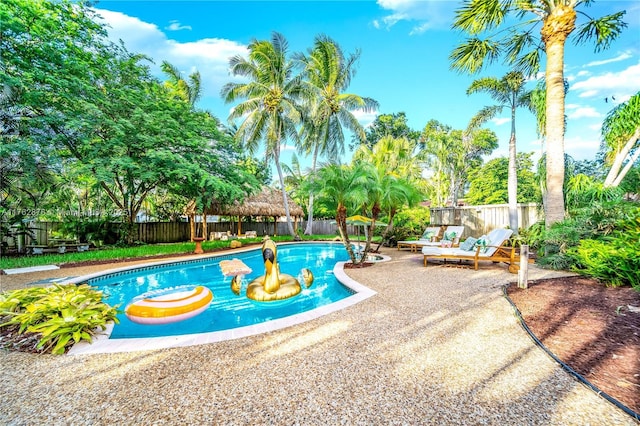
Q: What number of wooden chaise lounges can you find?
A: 3